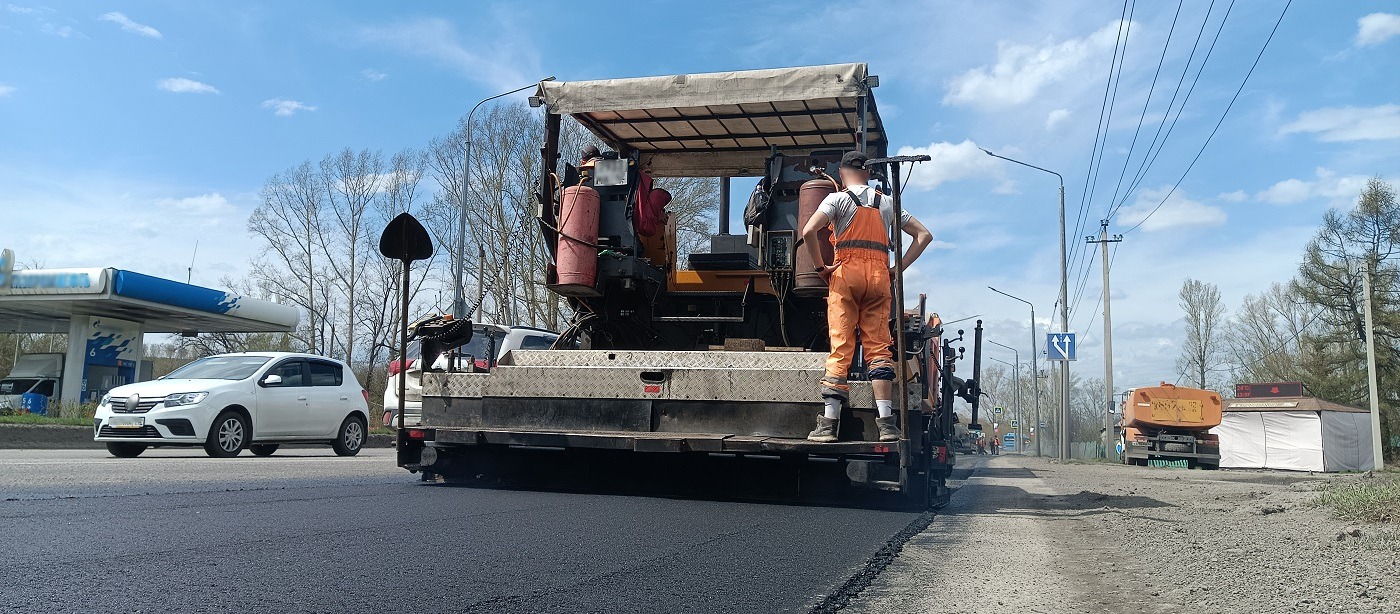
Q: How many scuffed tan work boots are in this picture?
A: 2